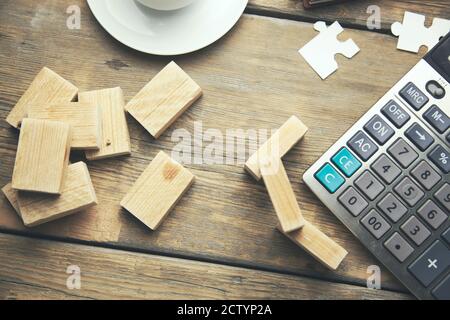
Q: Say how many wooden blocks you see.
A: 11